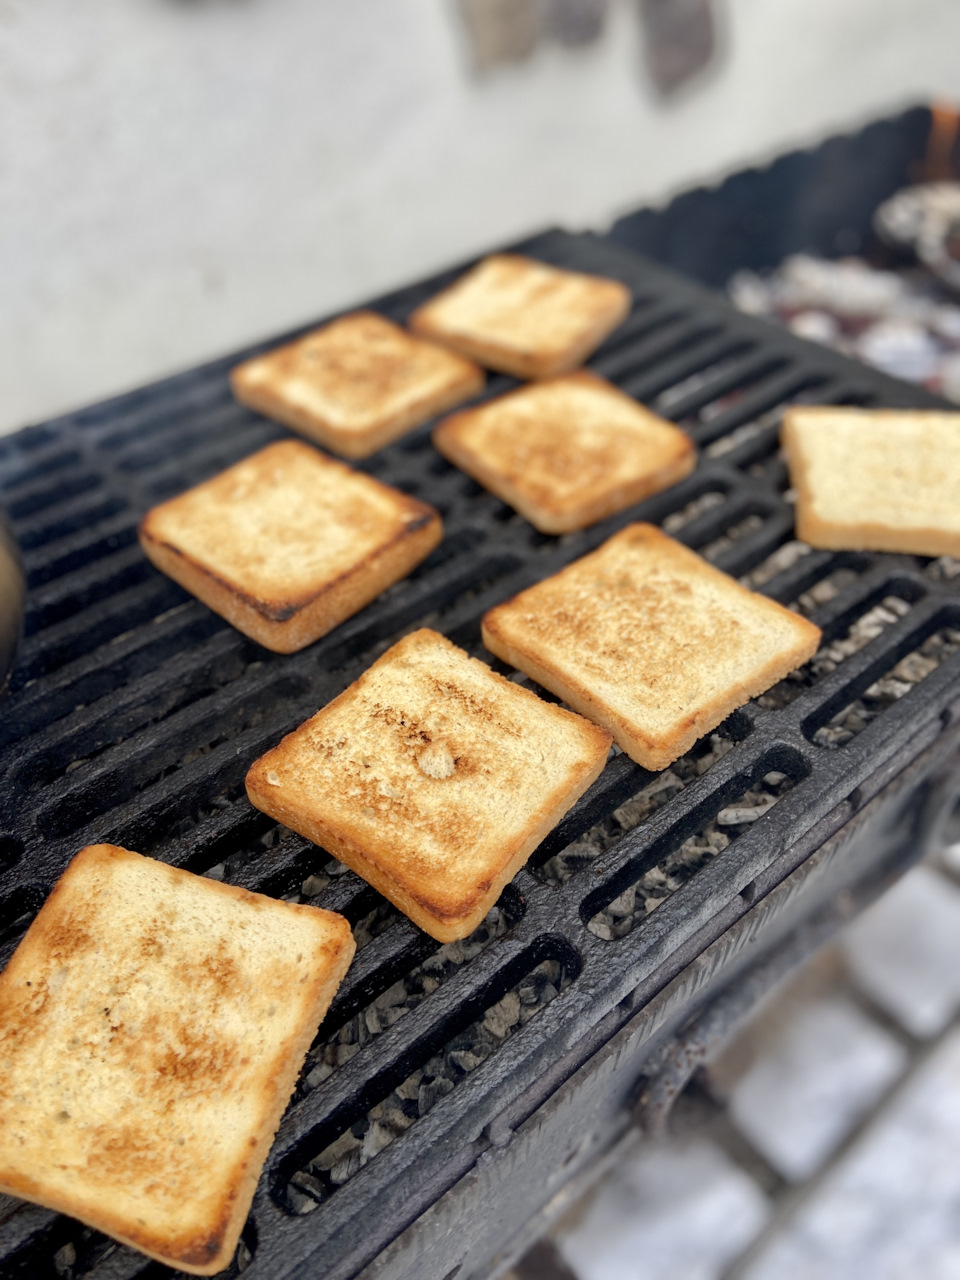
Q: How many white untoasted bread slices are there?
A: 1